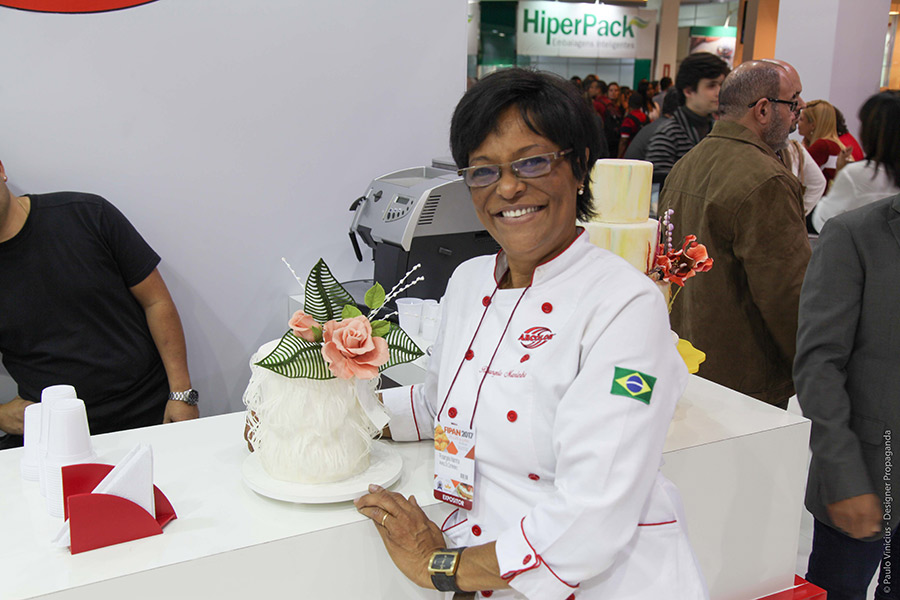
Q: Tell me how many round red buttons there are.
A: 11